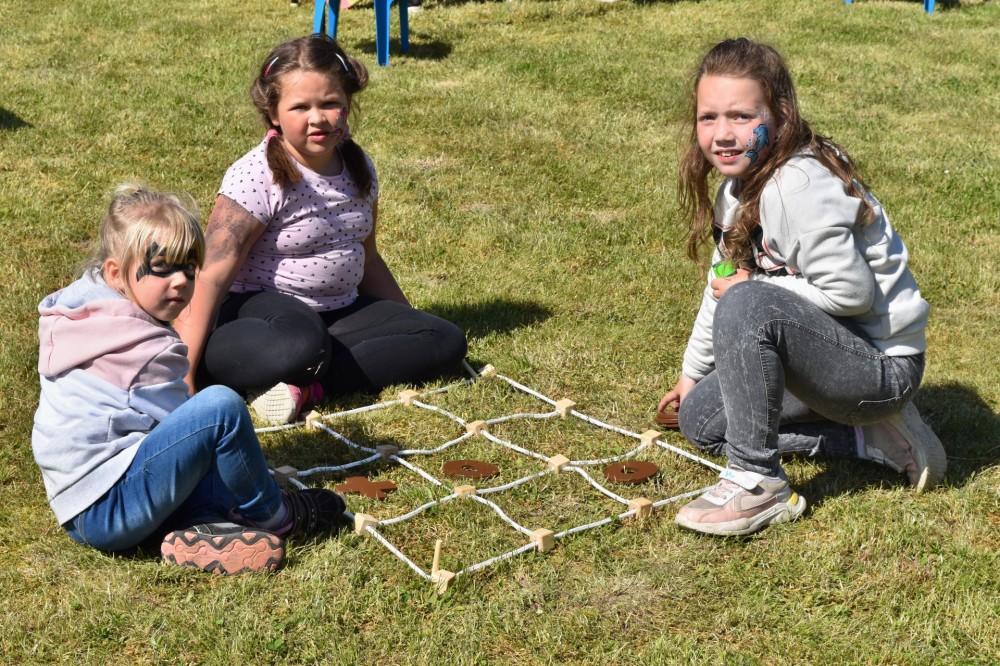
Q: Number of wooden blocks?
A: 14